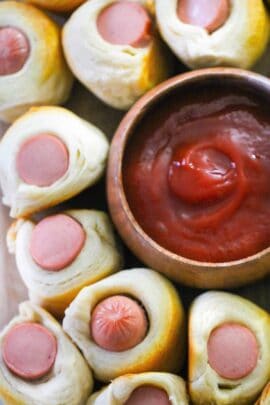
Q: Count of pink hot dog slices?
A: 9